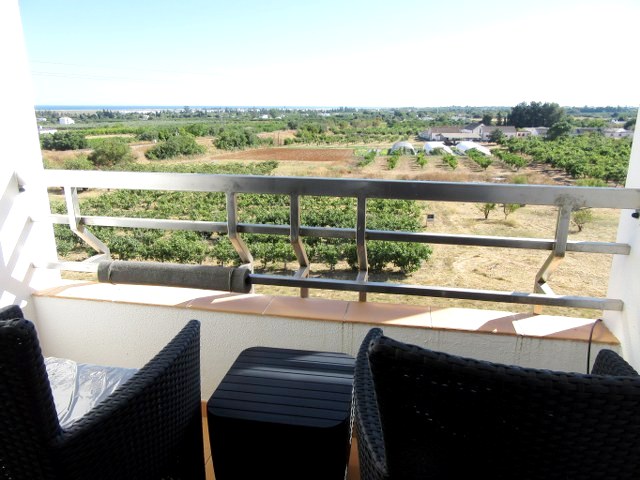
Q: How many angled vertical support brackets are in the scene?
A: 5